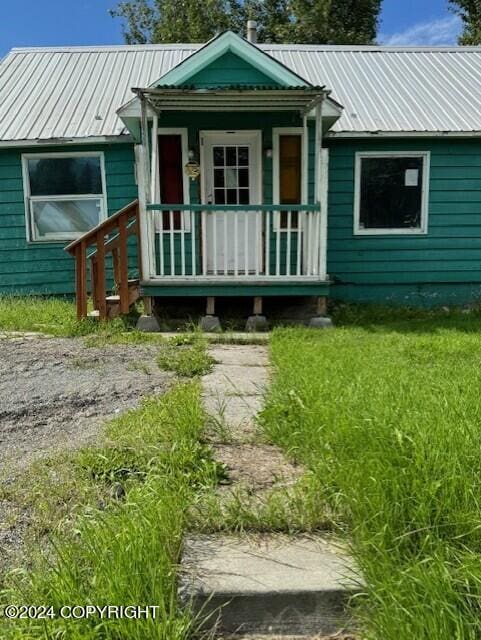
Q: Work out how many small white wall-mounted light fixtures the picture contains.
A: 2